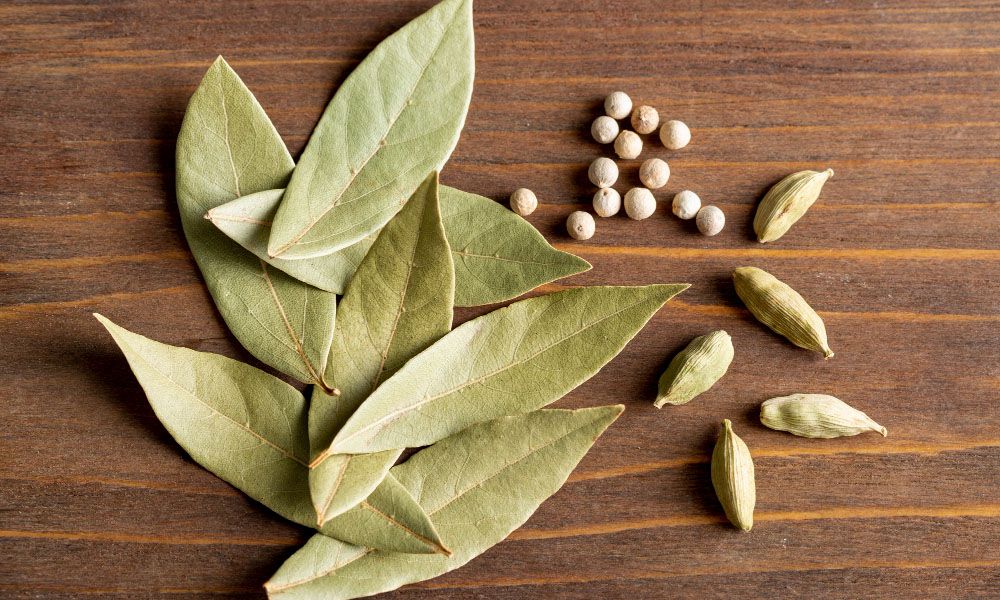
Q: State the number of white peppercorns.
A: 13